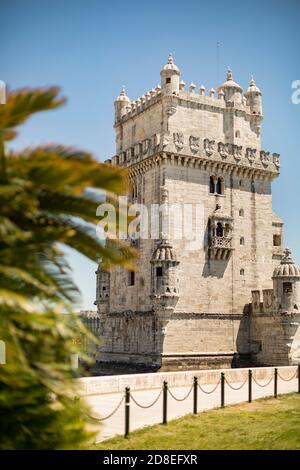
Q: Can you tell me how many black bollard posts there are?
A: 7